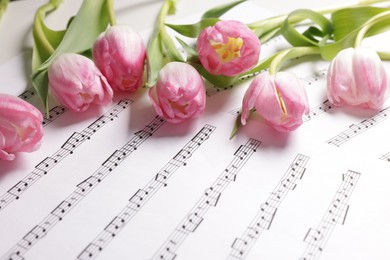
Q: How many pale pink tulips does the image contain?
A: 7